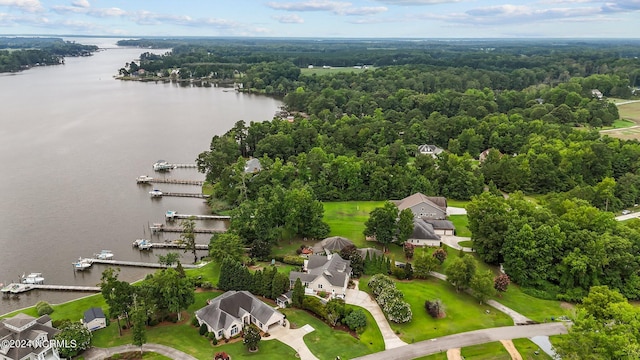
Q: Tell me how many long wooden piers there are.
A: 8